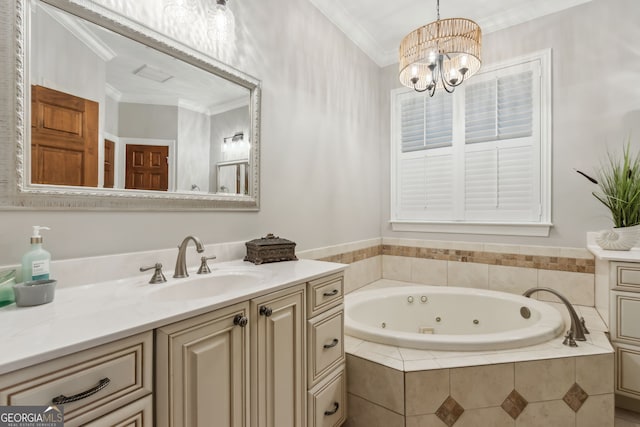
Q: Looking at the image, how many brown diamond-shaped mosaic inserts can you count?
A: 3